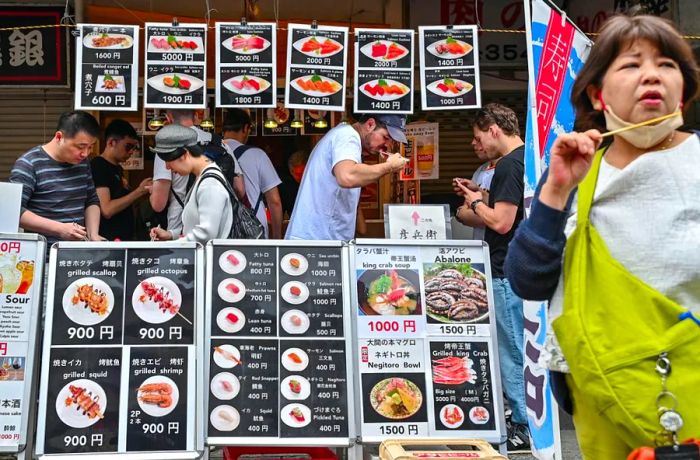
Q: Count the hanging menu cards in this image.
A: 6